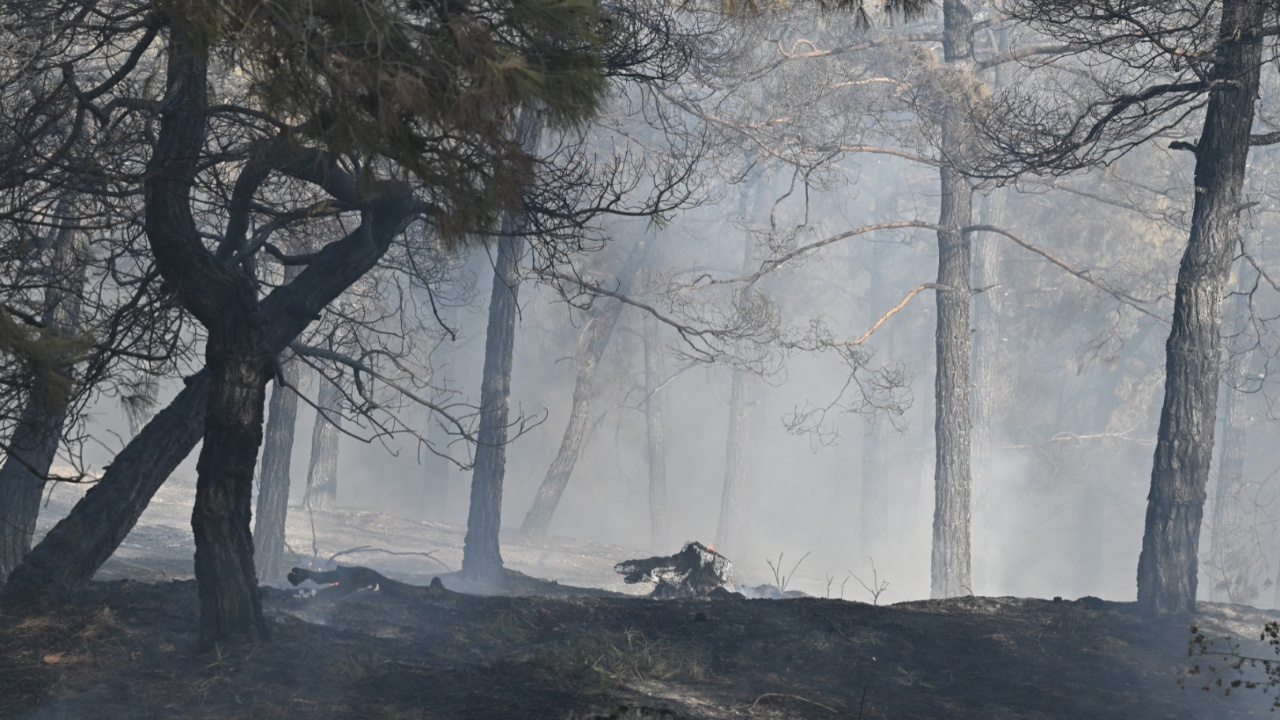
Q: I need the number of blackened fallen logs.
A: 2